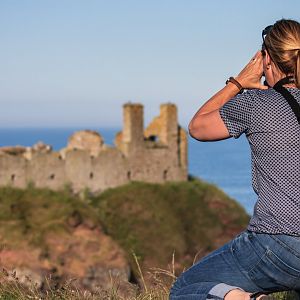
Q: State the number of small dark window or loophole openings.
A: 5